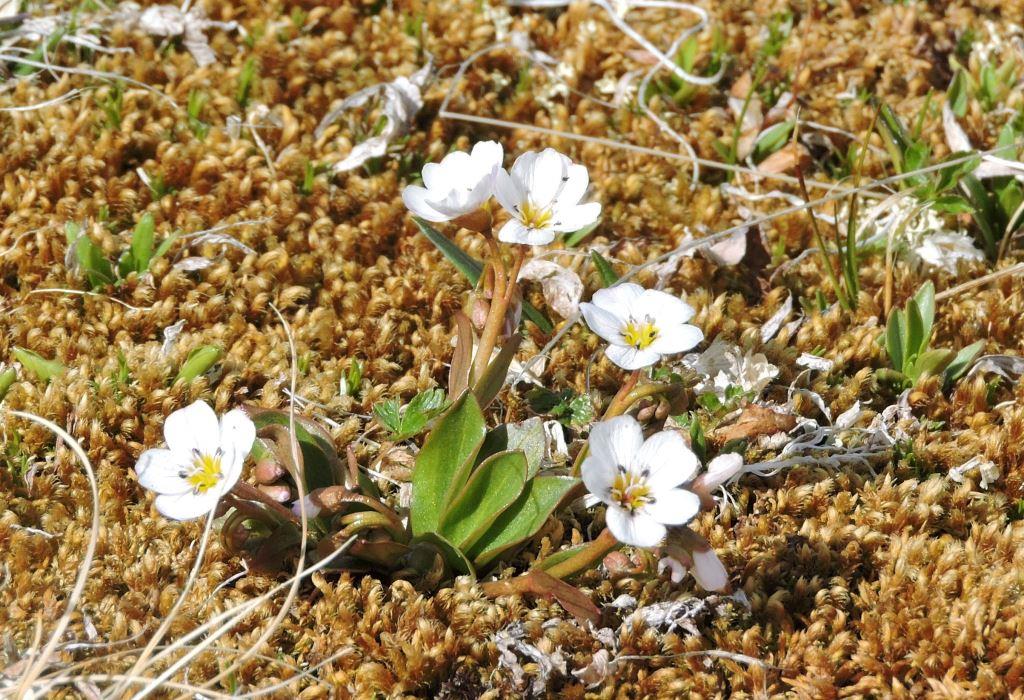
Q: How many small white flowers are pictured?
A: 5